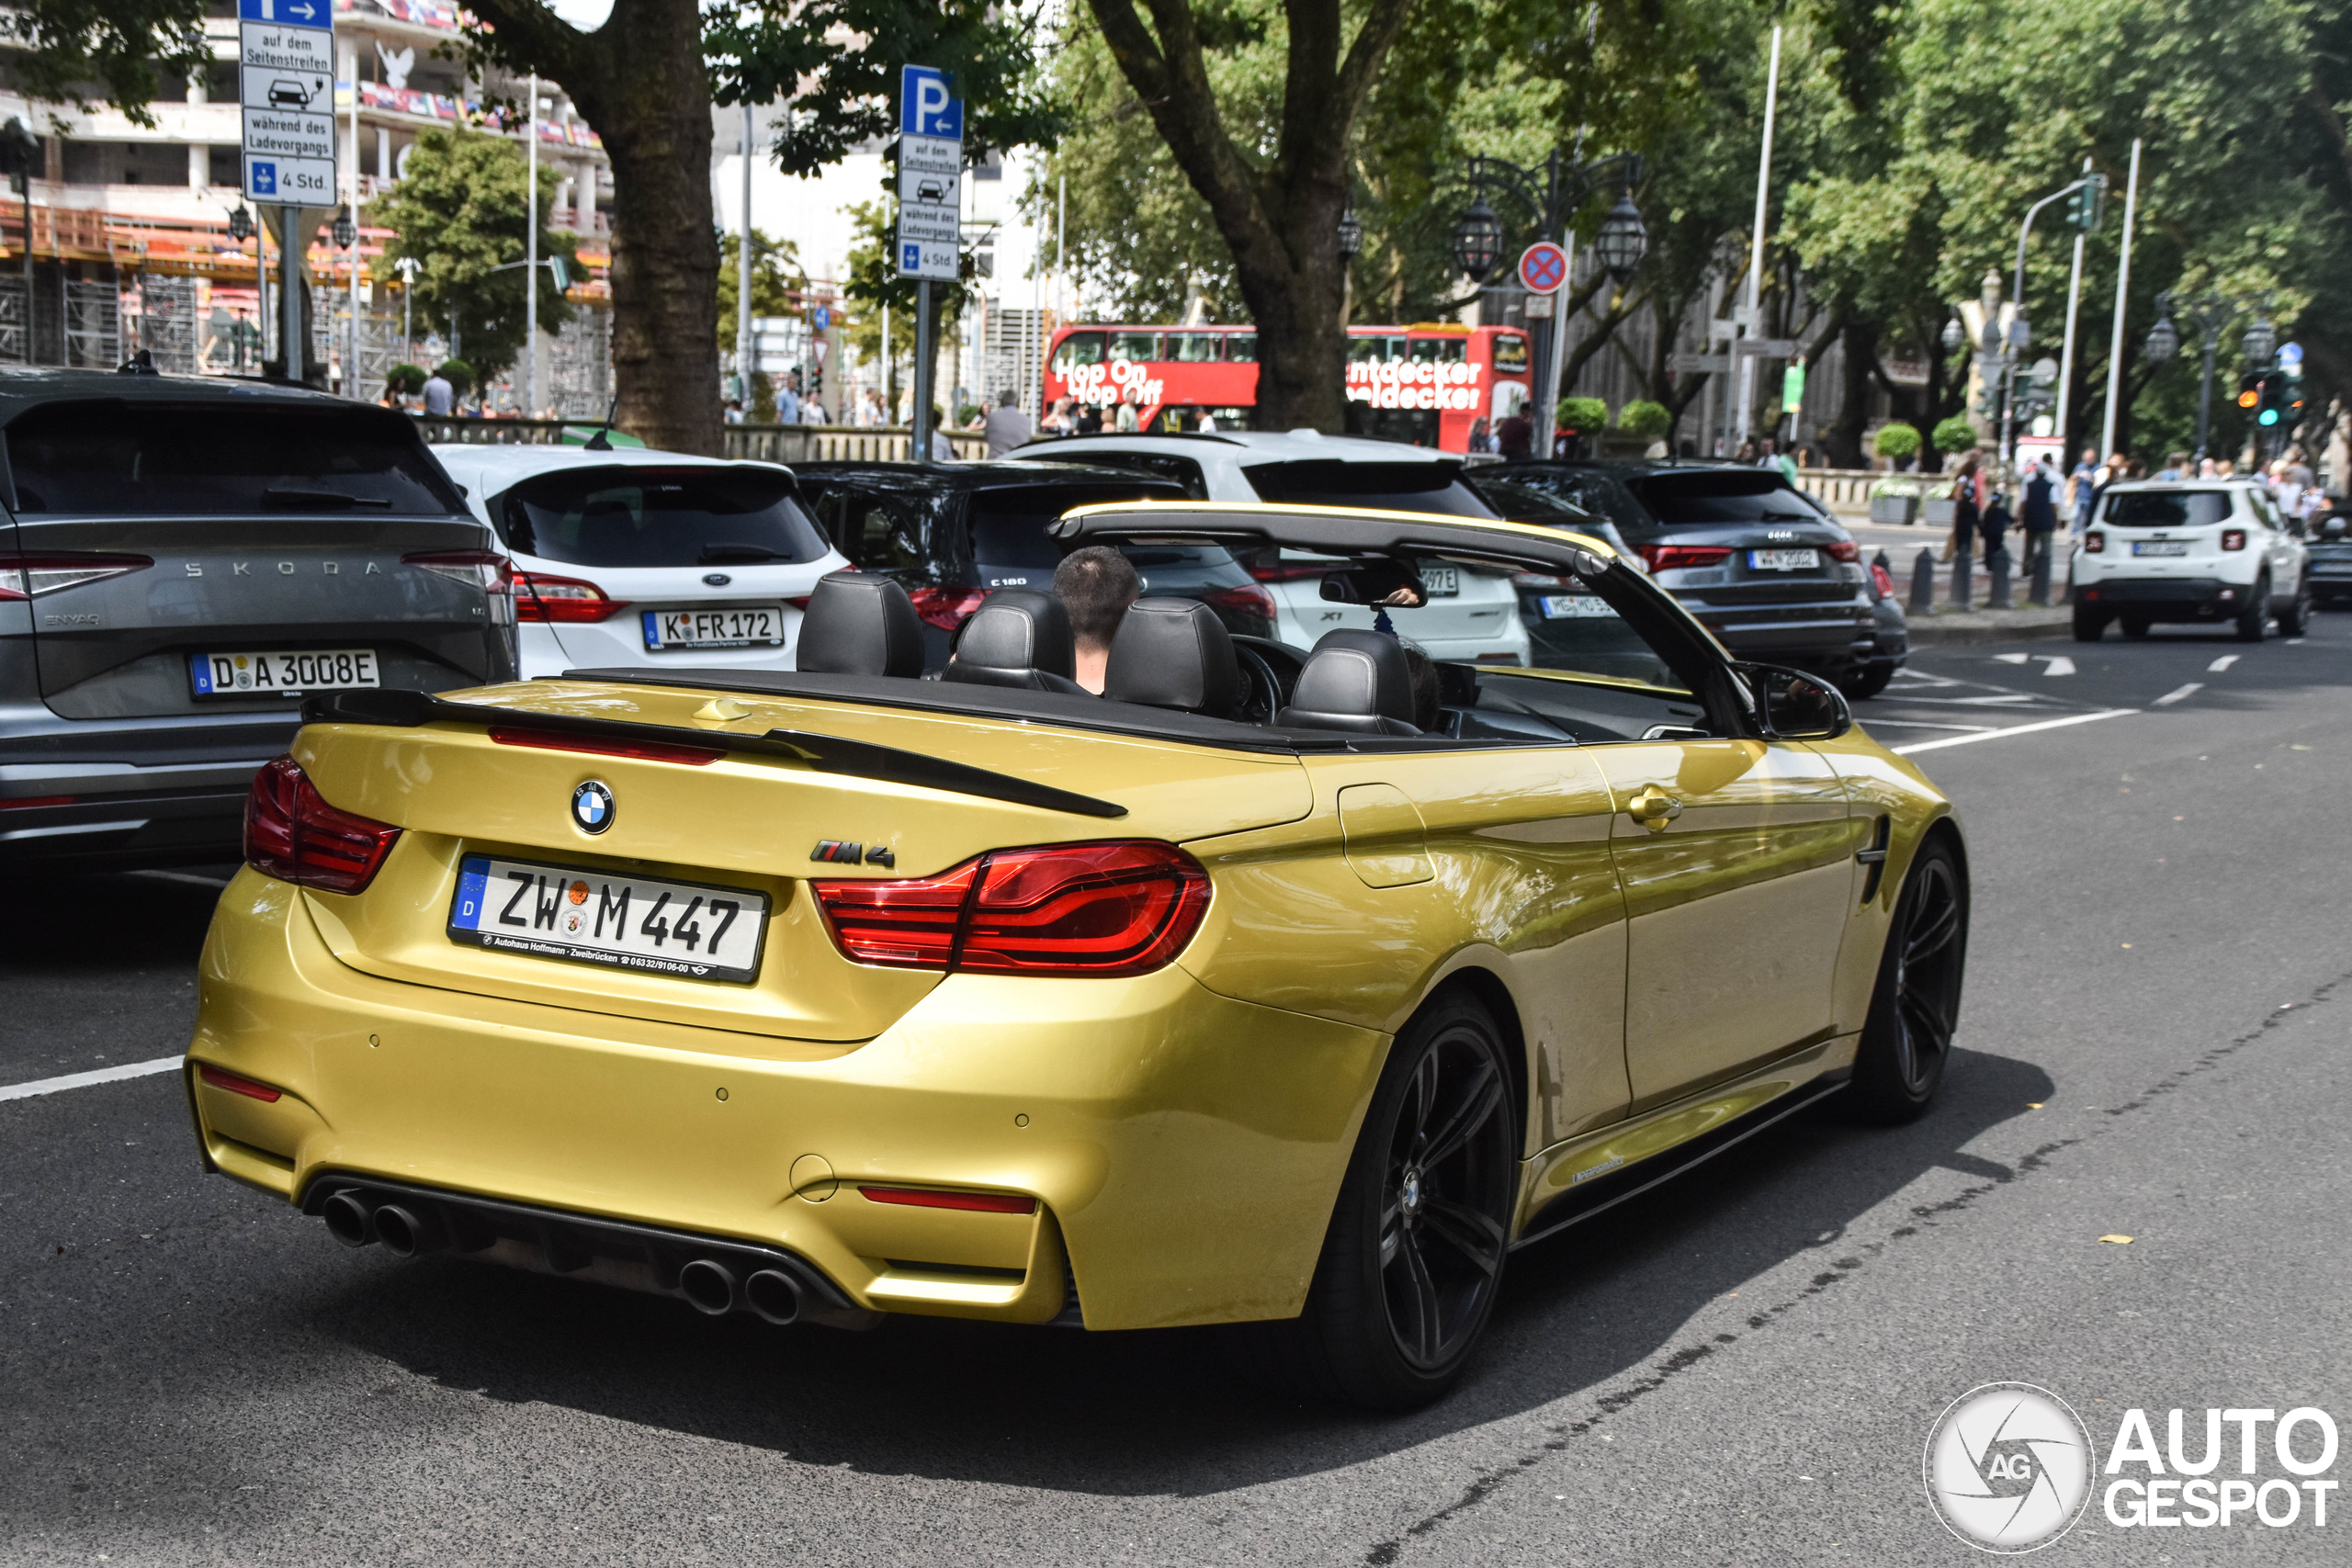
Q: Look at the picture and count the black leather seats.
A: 4